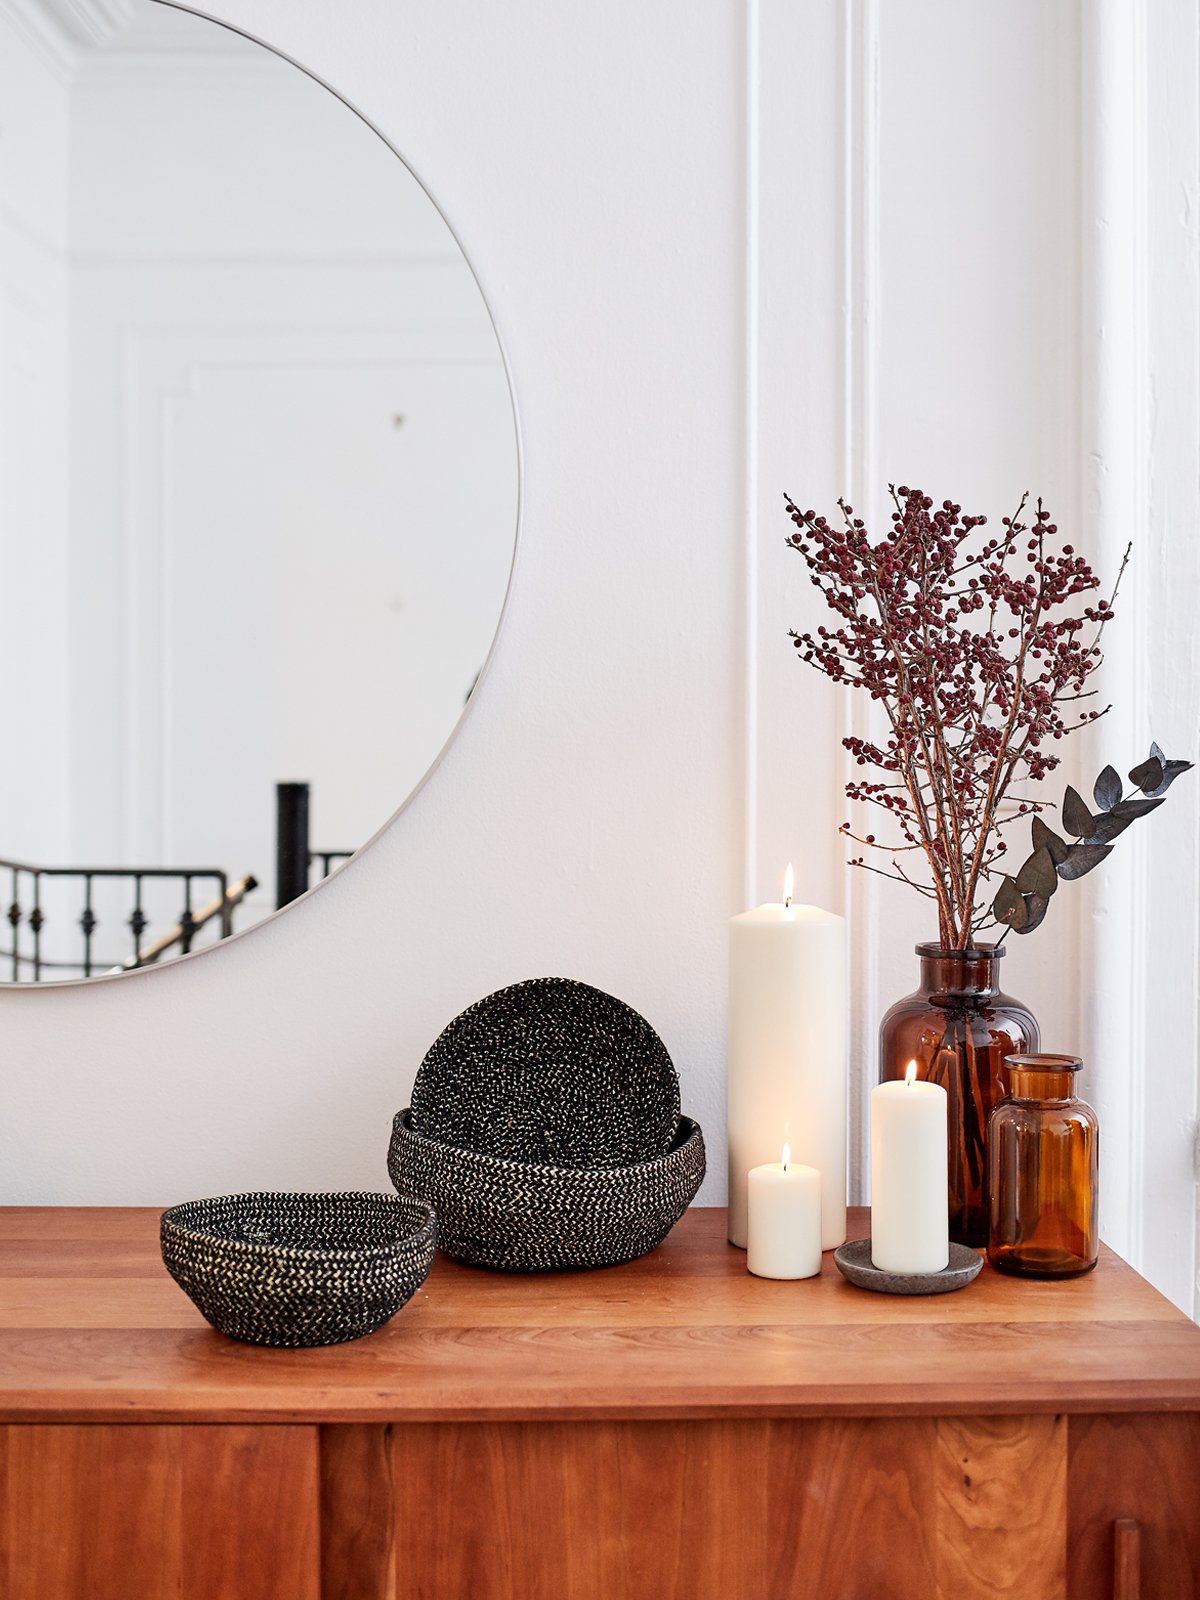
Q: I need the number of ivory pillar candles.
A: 3